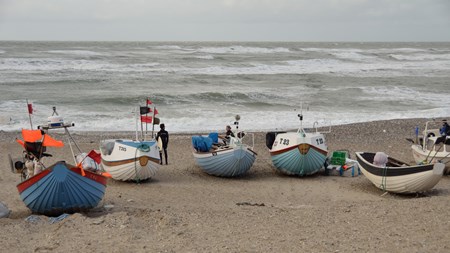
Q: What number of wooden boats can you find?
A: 6